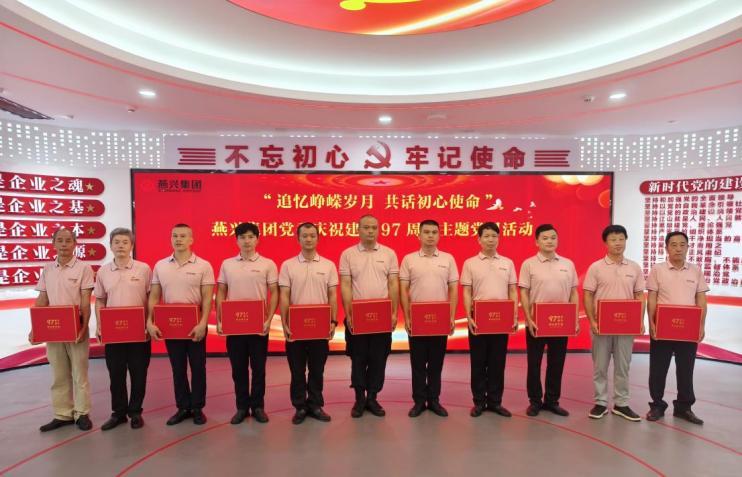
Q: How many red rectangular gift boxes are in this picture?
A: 11